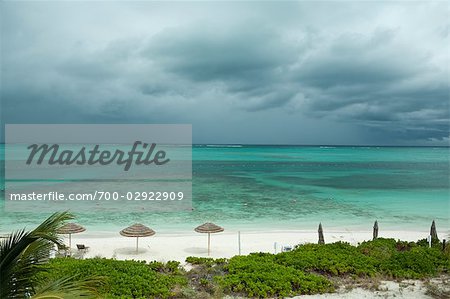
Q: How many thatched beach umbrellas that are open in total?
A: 3